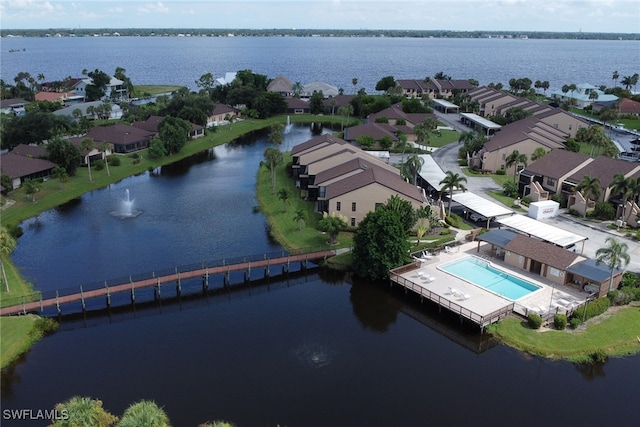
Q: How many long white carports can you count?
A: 5